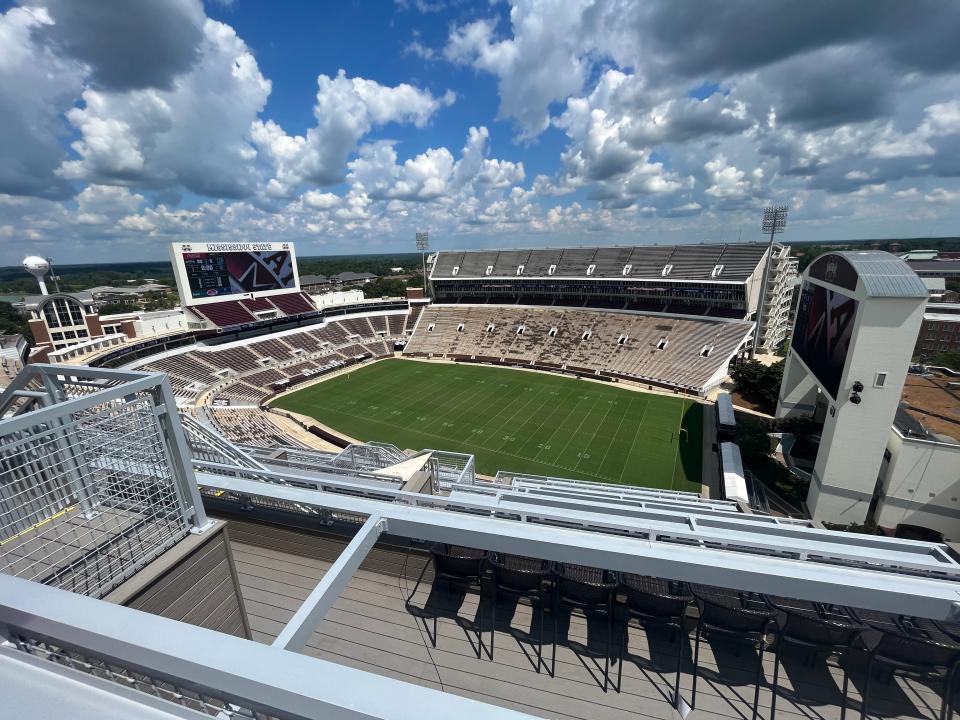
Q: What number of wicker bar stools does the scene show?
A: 8